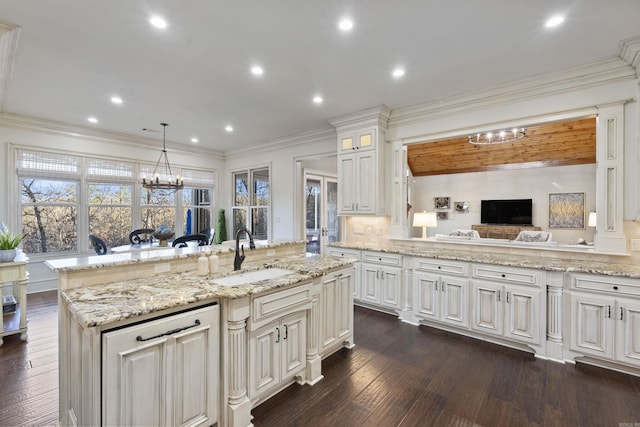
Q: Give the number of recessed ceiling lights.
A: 10